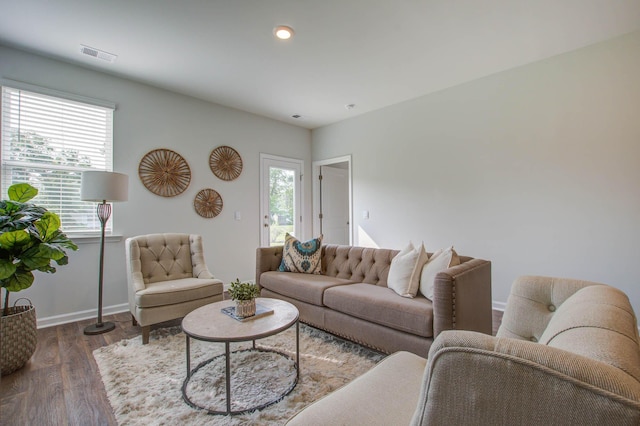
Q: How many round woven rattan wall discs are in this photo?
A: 3